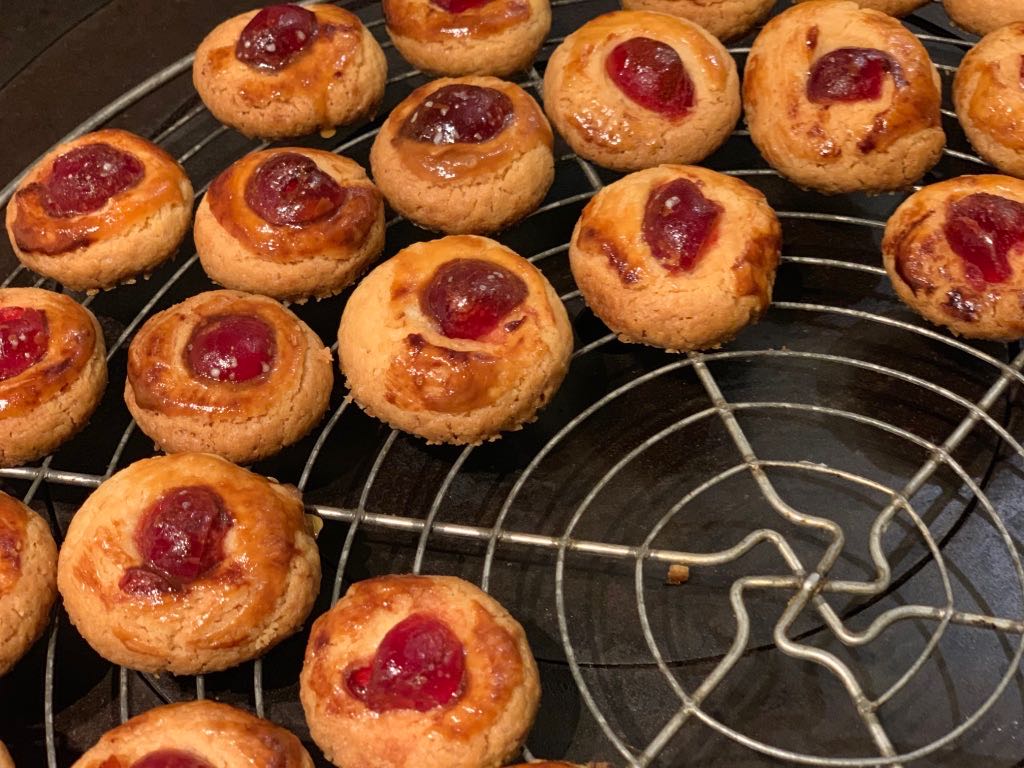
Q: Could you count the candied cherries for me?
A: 15